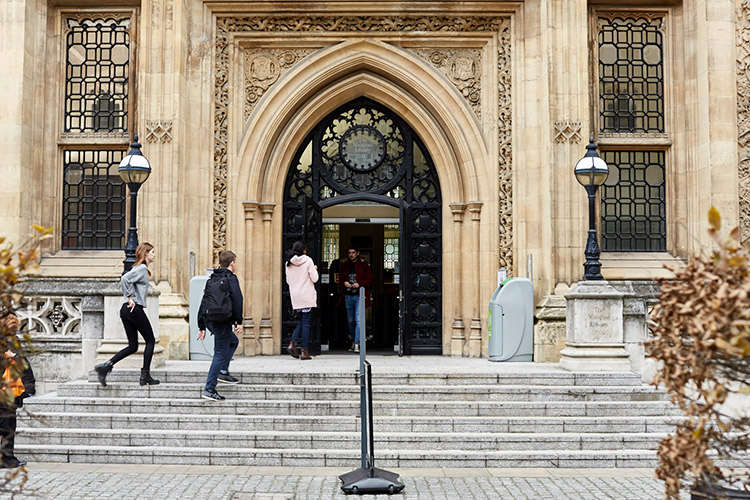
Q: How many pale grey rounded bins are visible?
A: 2